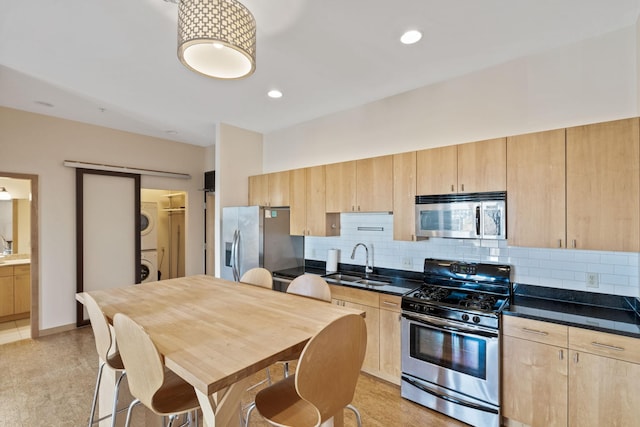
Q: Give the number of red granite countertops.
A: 0